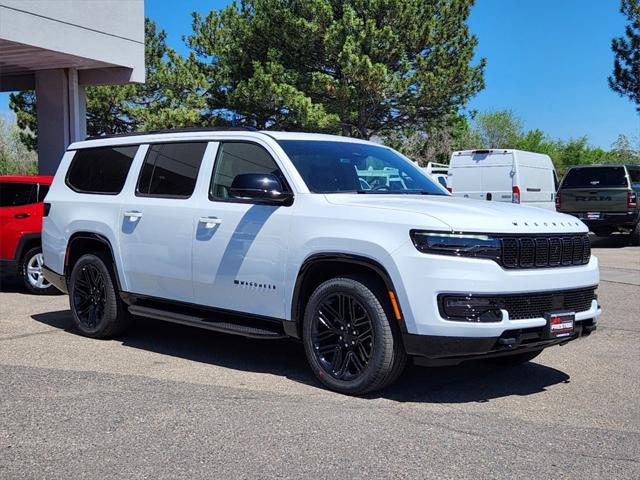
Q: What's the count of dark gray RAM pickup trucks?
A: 1